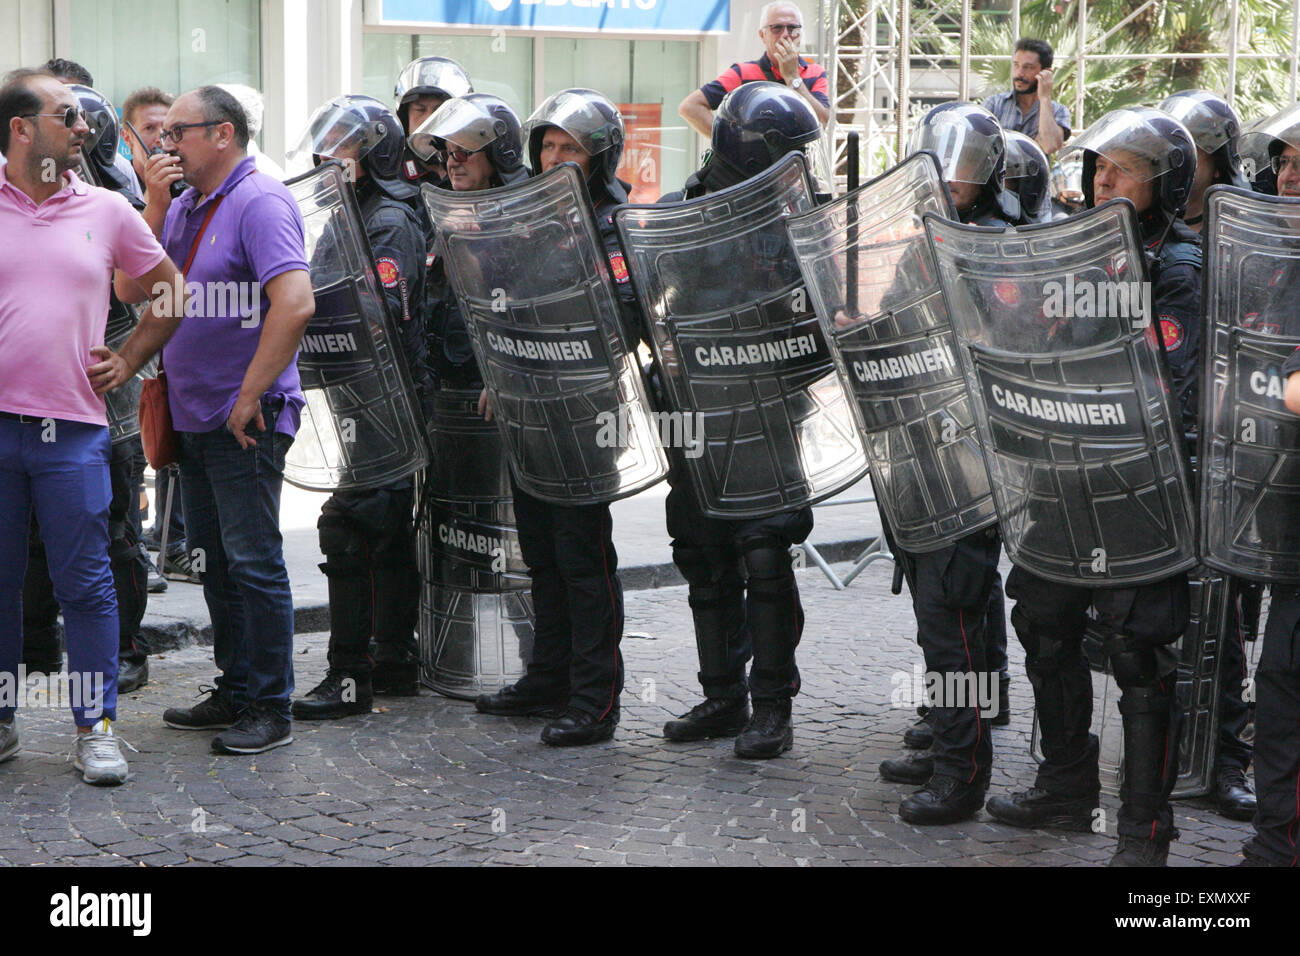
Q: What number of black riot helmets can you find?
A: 11